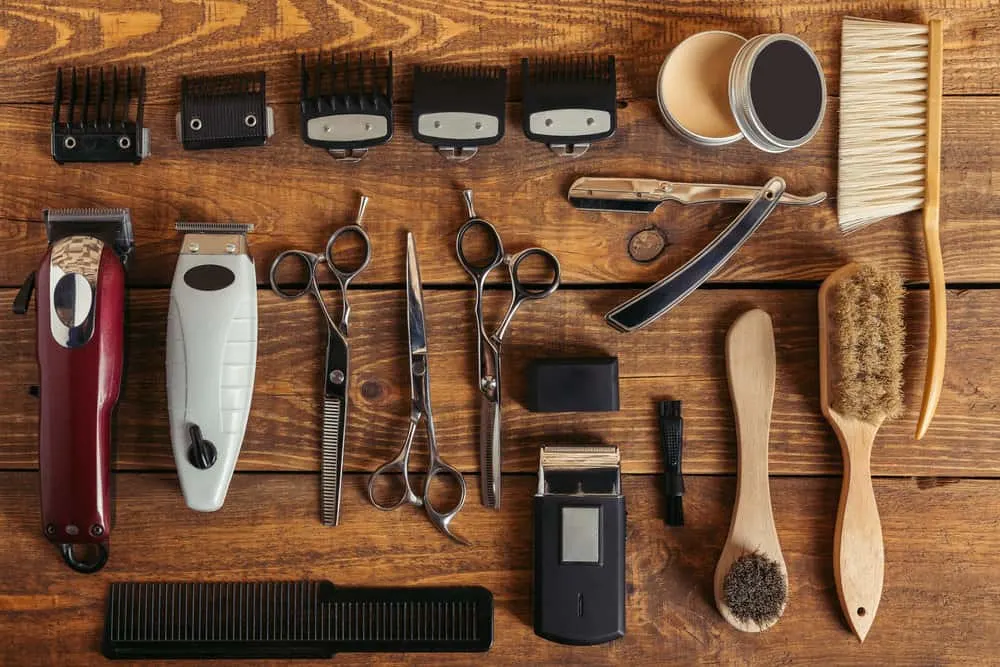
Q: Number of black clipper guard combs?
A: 5